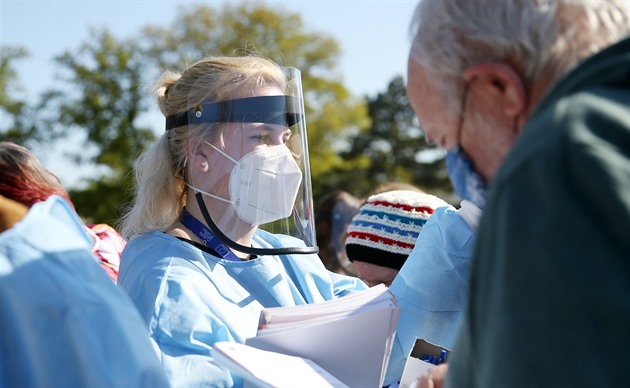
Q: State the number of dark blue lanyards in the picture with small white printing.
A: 1